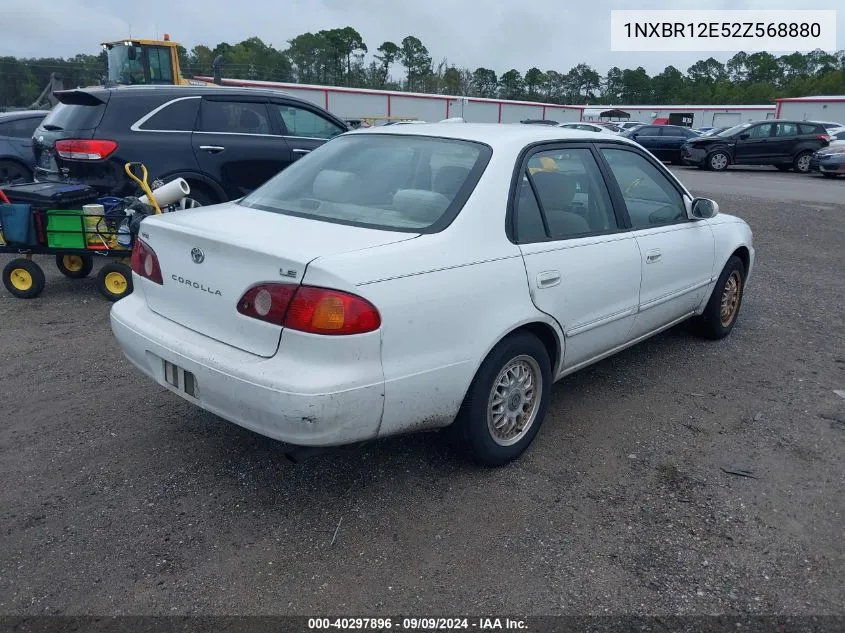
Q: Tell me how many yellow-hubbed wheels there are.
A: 3